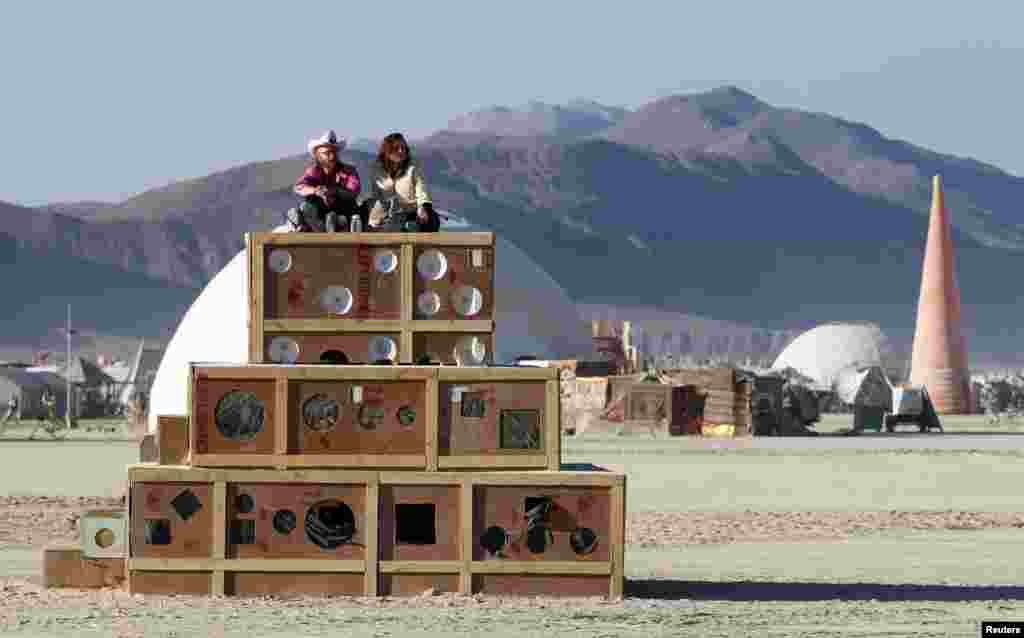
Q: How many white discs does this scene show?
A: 9